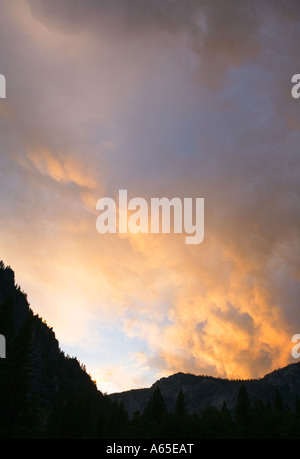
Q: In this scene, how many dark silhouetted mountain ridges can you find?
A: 2